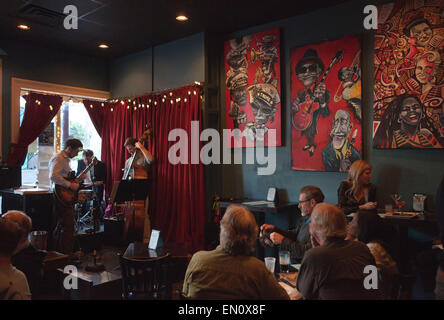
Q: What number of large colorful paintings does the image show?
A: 3